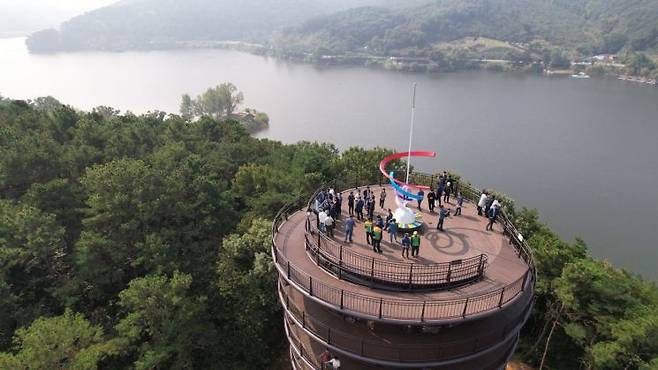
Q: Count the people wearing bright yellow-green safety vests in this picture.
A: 3